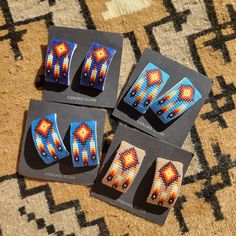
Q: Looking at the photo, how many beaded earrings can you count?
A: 8